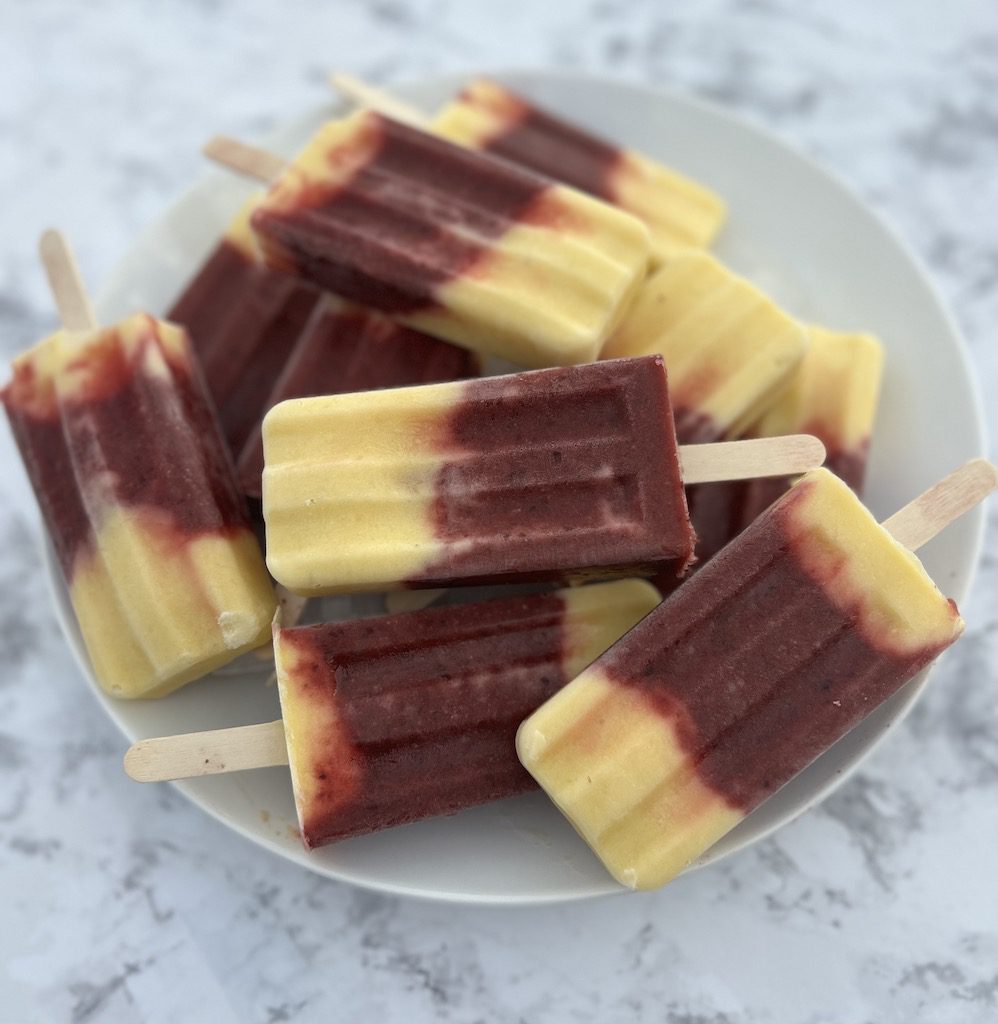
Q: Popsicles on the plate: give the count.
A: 10